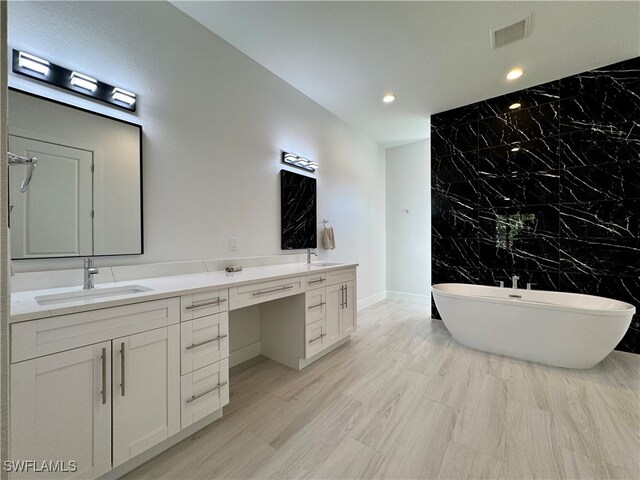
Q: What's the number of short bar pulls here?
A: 10